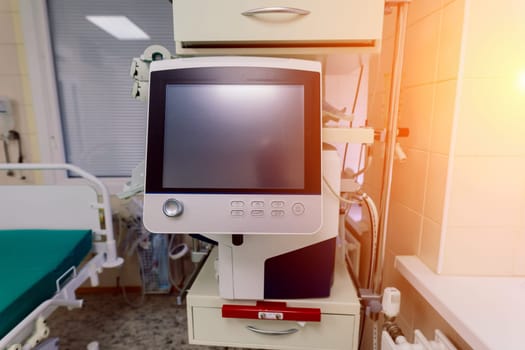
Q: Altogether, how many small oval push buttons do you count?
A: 6